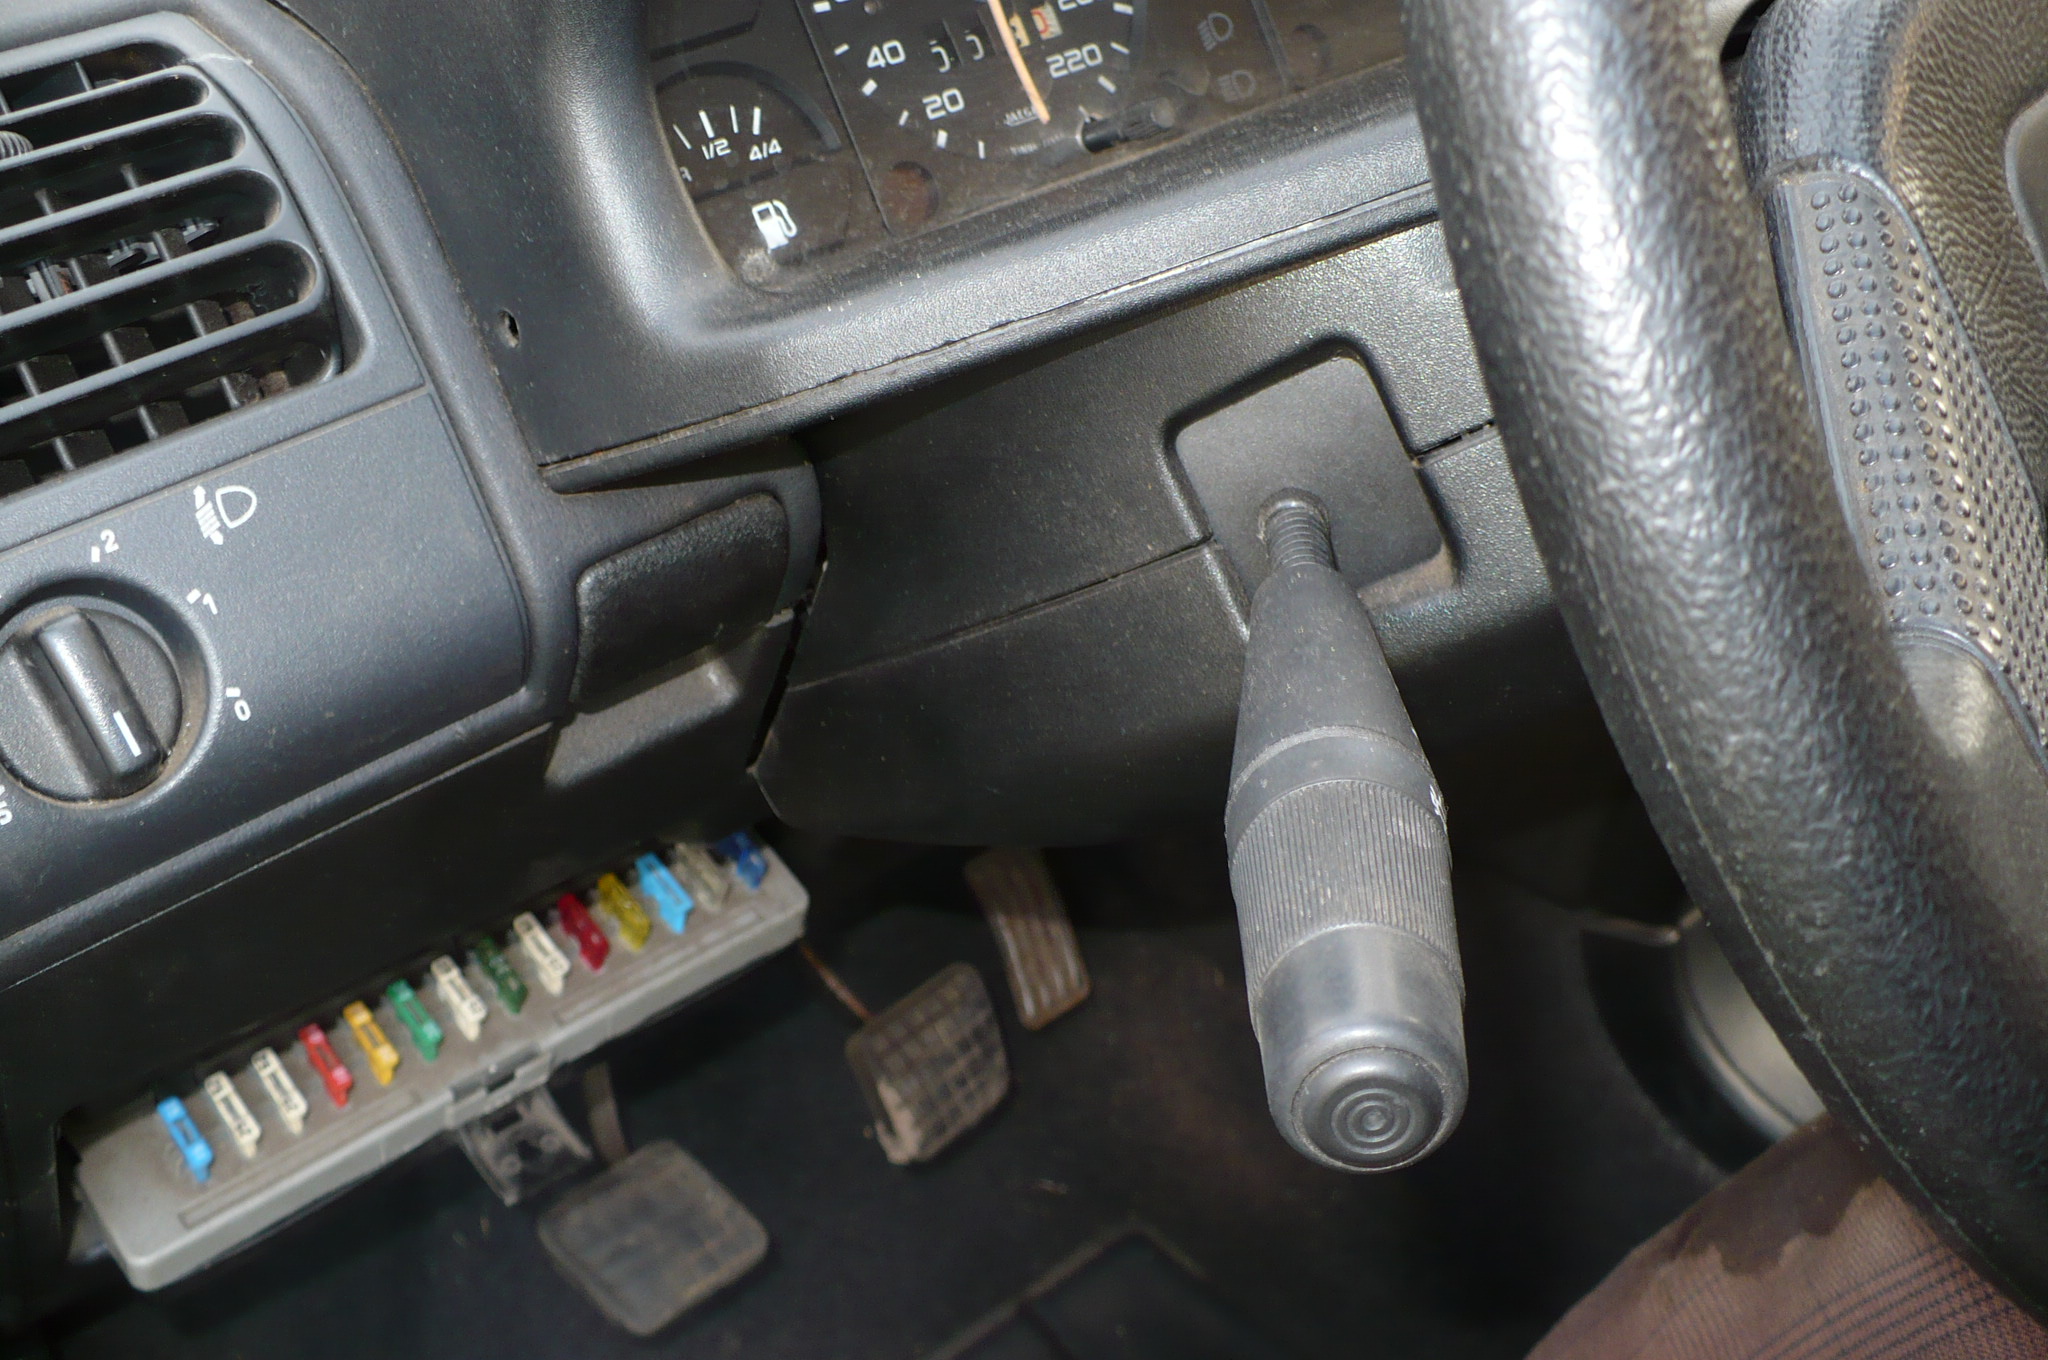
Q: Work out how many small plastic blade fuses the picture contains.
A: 14